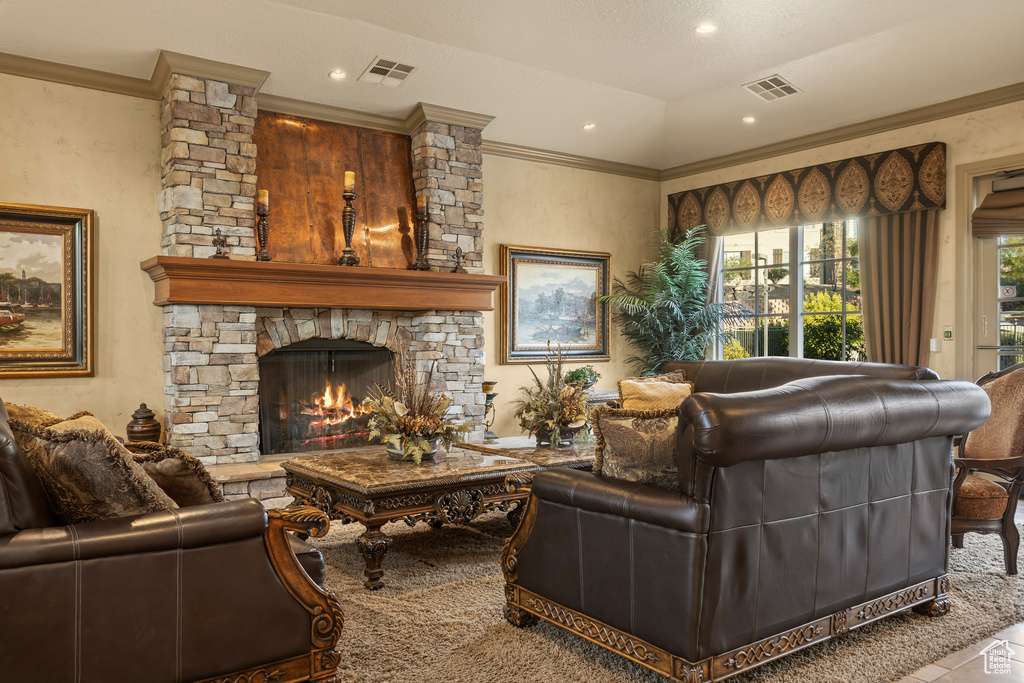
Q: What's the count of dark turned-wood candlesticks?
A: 3